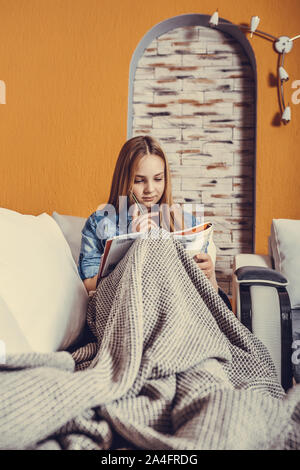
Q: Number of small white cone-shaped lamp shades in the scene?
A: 4